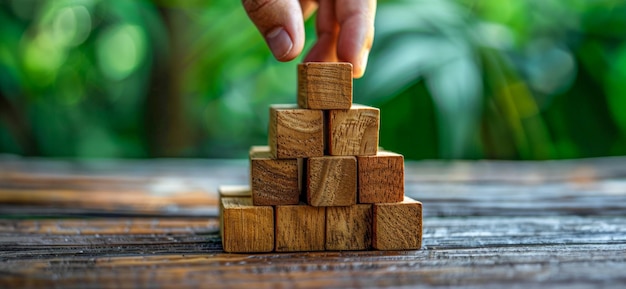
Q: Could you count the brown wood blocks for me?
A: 10